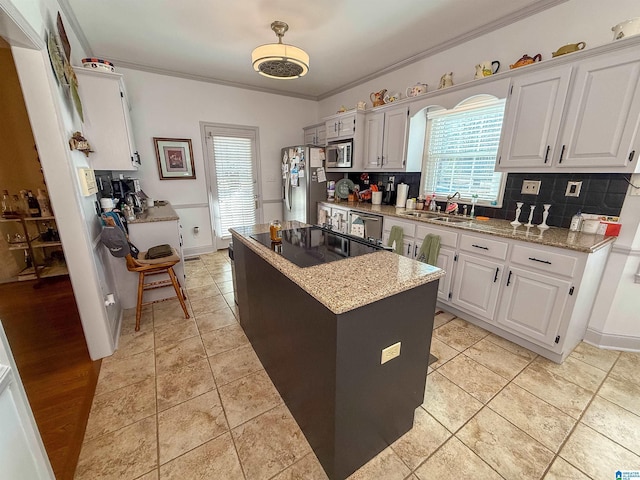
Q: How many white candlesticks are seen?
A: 3